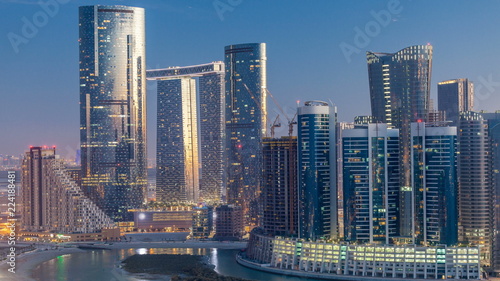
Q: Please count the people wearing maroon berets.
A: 0